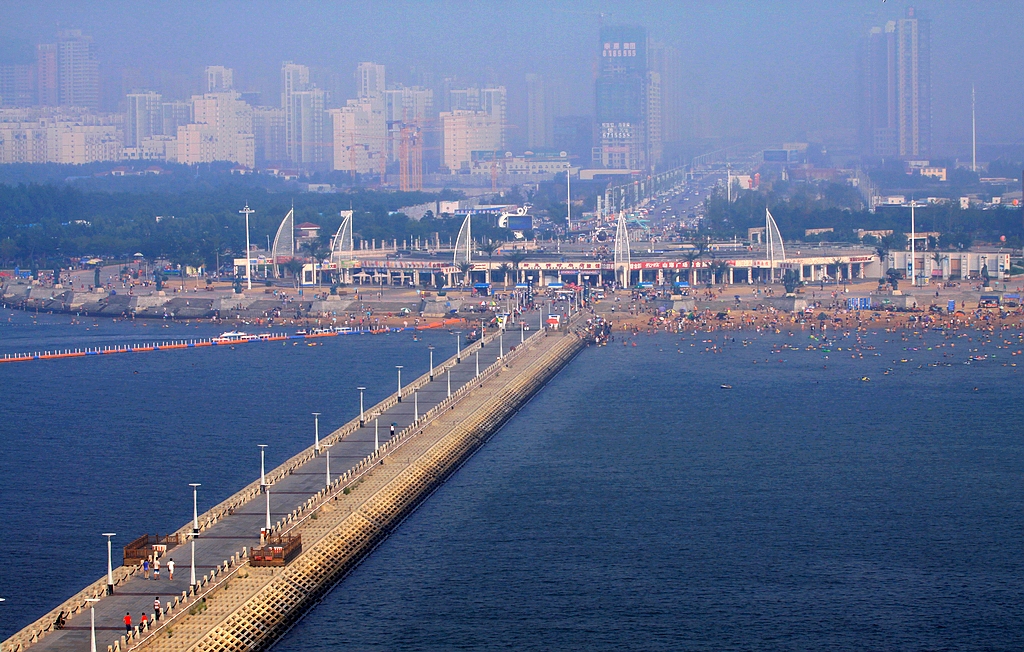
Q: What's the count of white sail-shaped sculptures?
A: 5